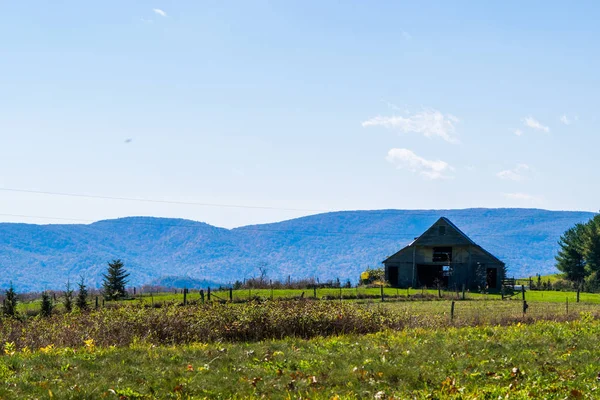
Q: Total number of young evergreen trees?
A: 5